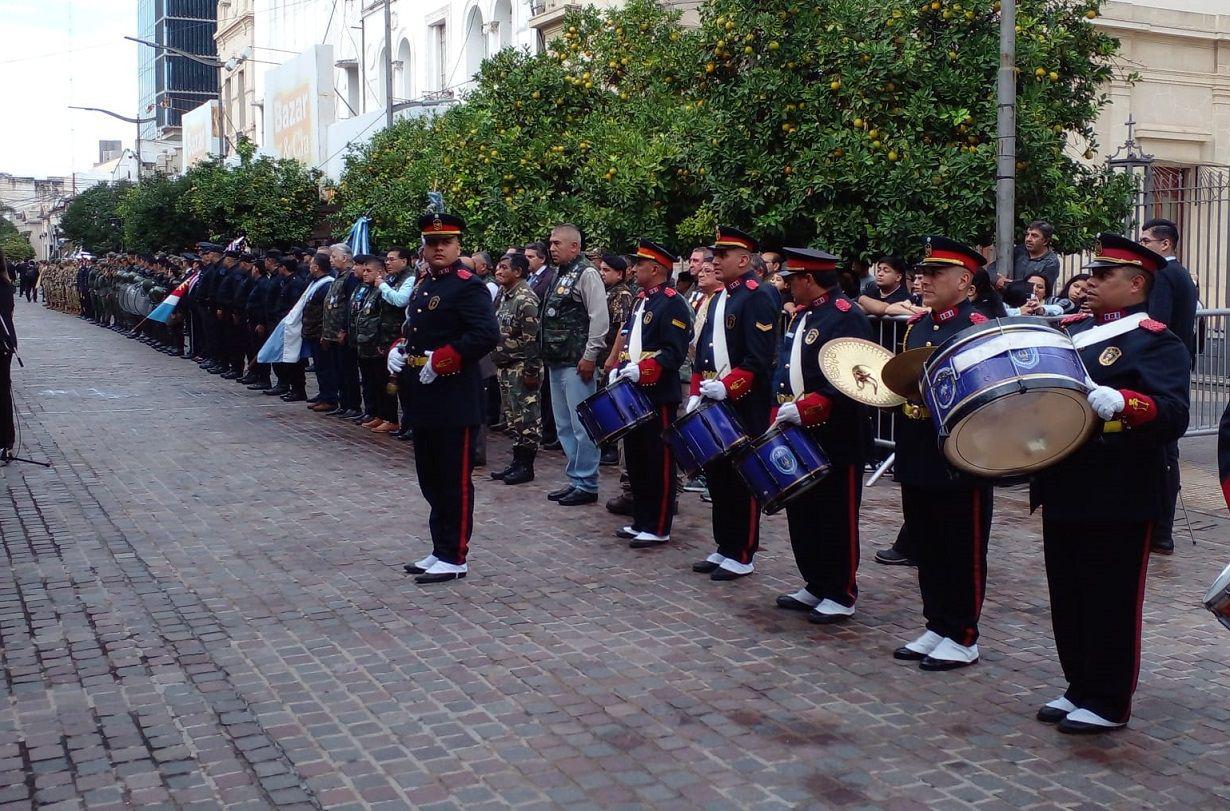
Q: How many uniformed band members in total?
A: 6